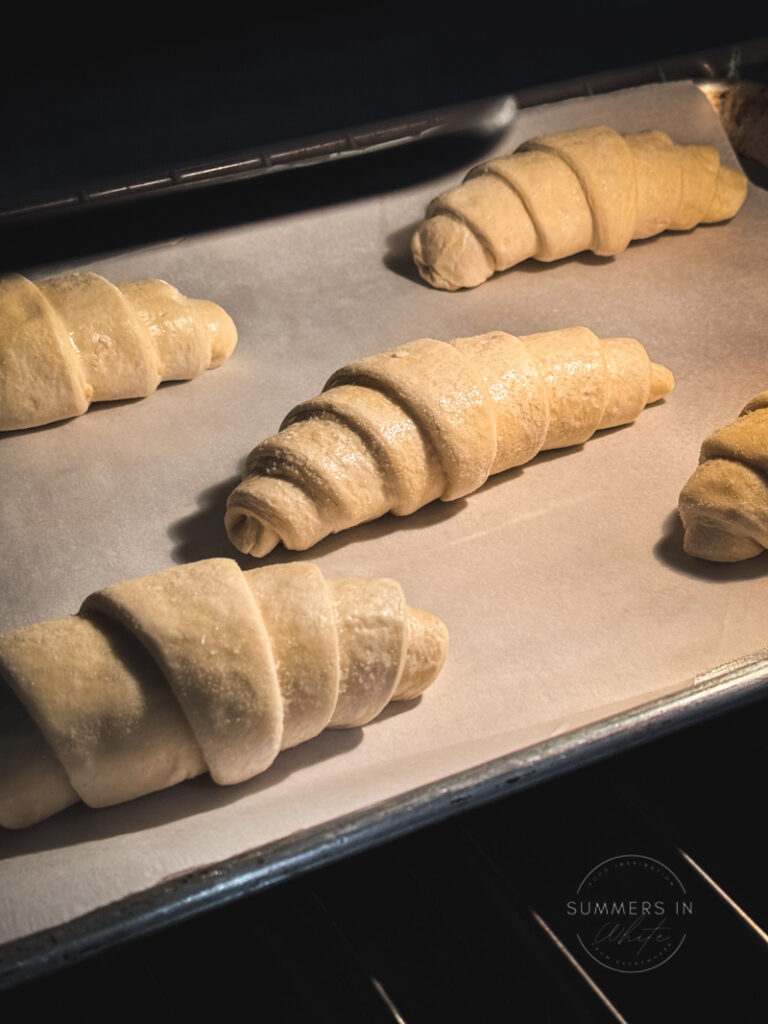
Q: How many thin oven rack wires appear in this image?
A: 3